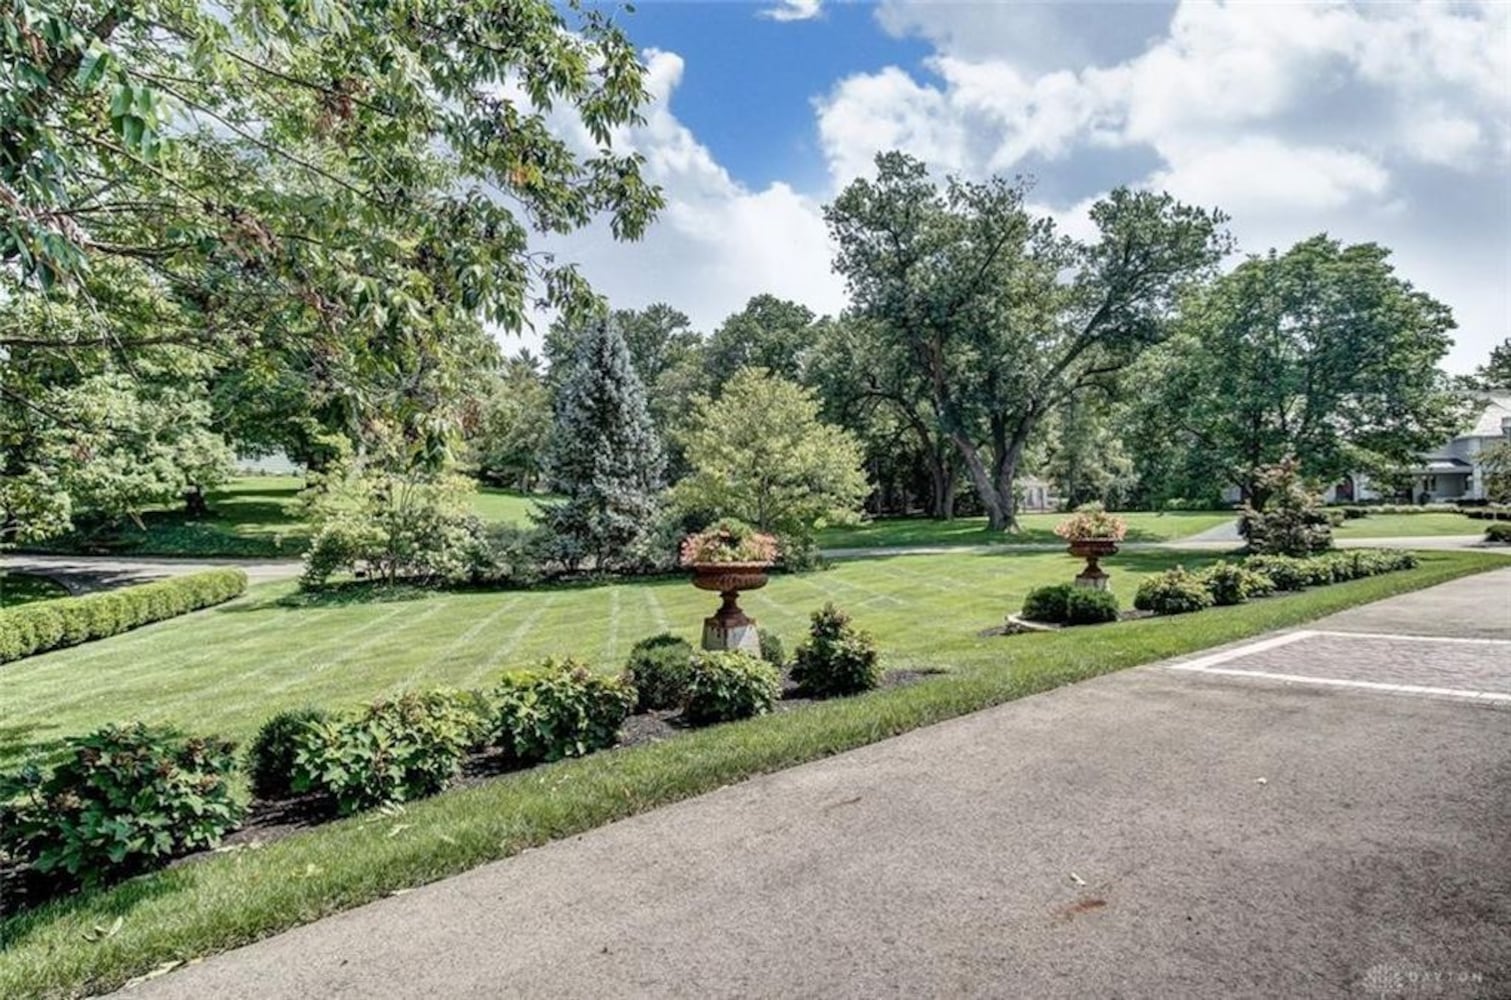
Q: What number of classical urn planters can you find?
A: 2